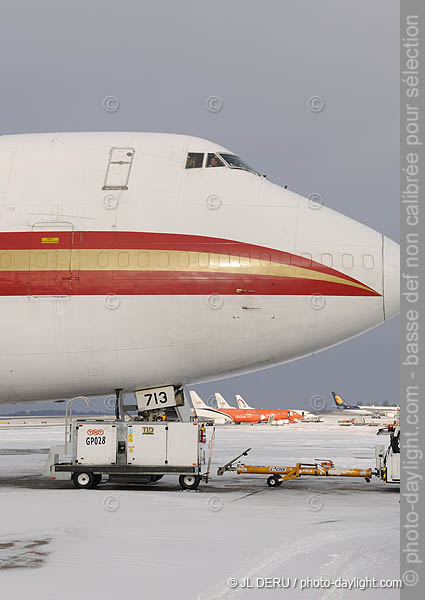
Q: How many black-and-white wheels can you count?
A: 3